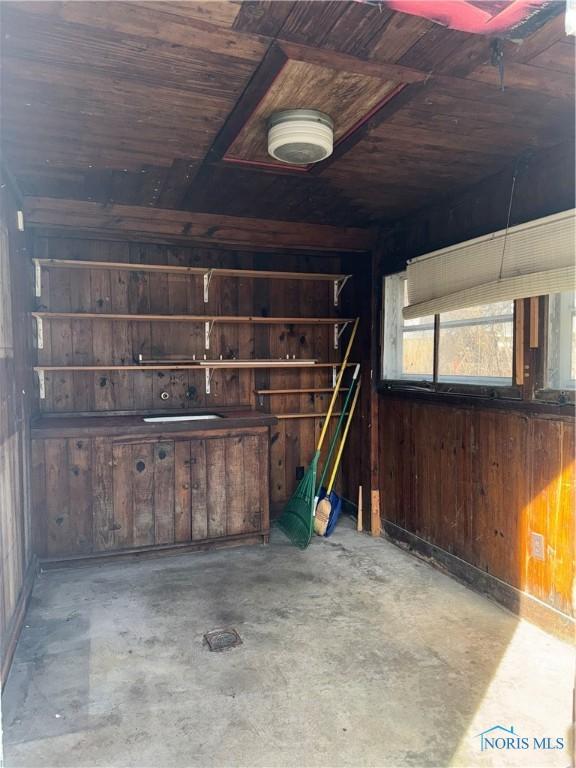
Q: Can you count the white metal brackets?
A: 9